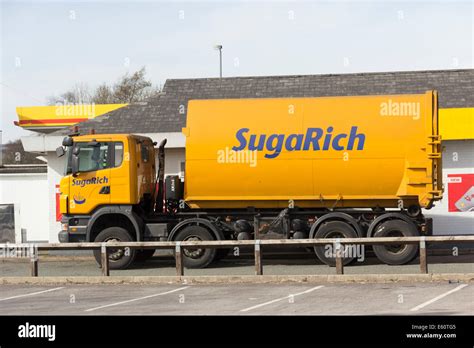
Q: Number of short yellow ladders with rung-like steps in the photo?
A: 1